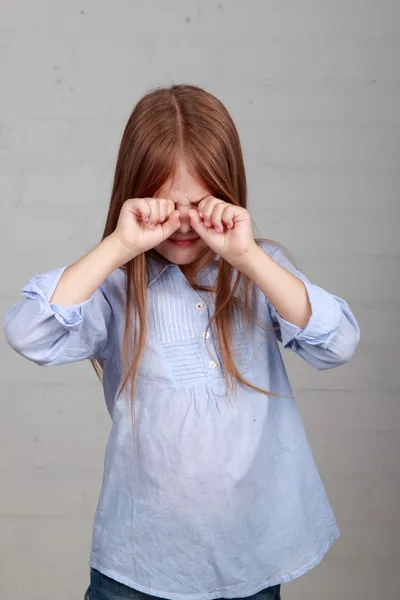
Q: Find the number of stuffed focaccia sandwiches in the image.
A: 0